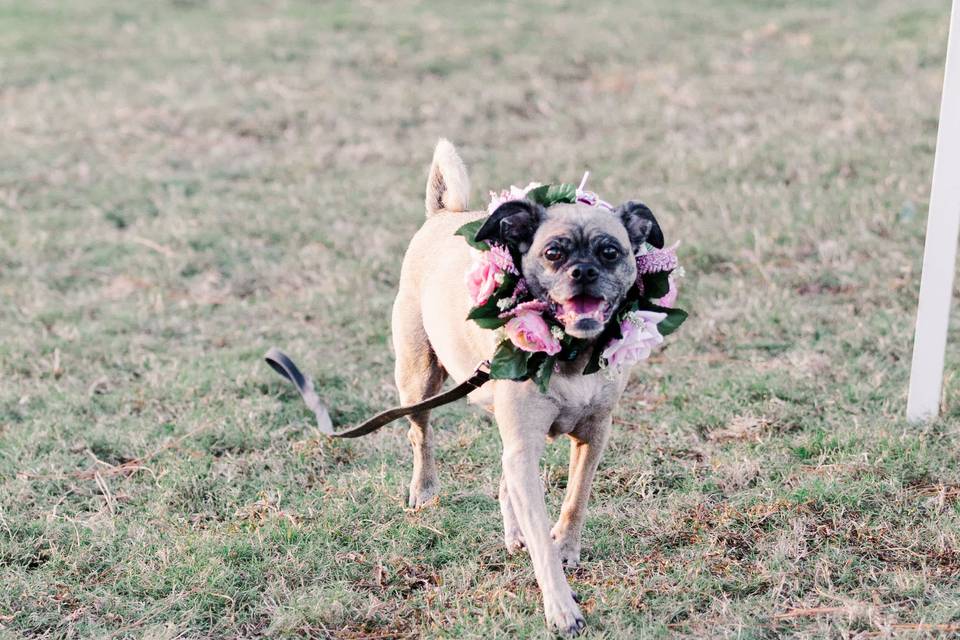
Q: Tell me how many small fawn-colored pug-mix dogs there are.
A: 1